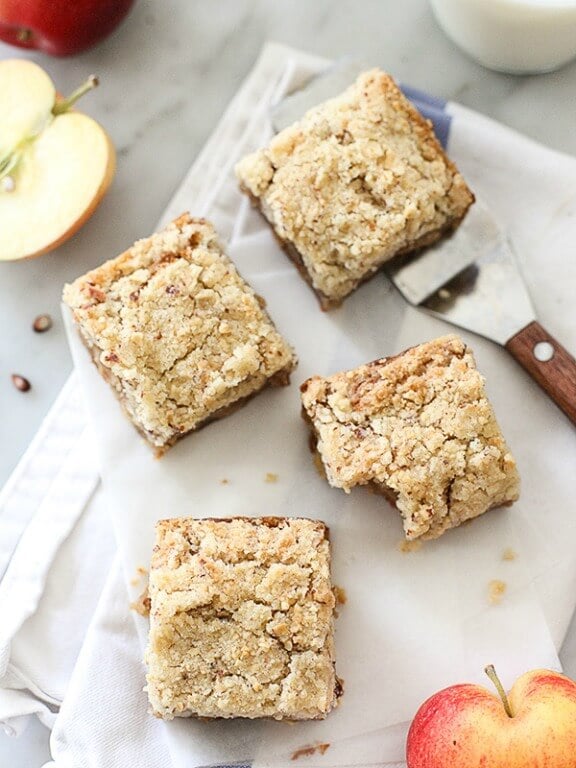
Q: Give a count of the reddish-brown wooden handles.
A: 1